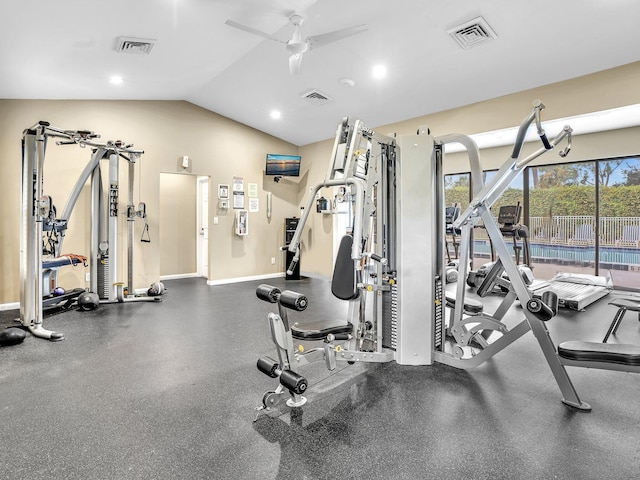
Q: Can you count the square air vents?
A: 3